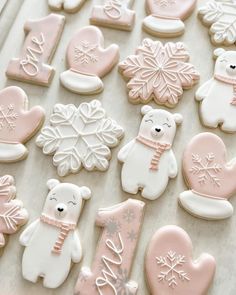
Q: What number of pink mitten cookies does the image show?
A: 5